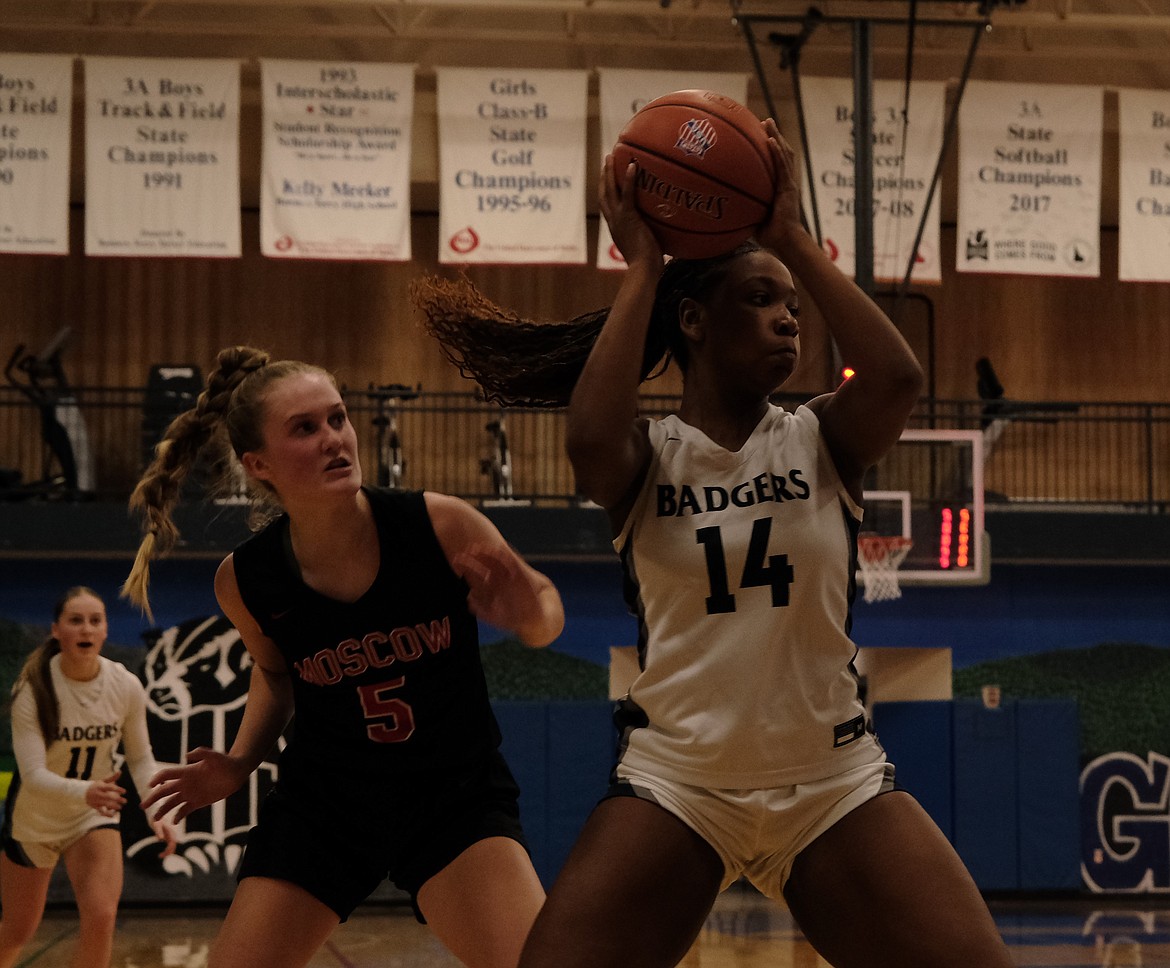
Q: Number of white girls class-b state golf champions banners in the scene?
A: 1